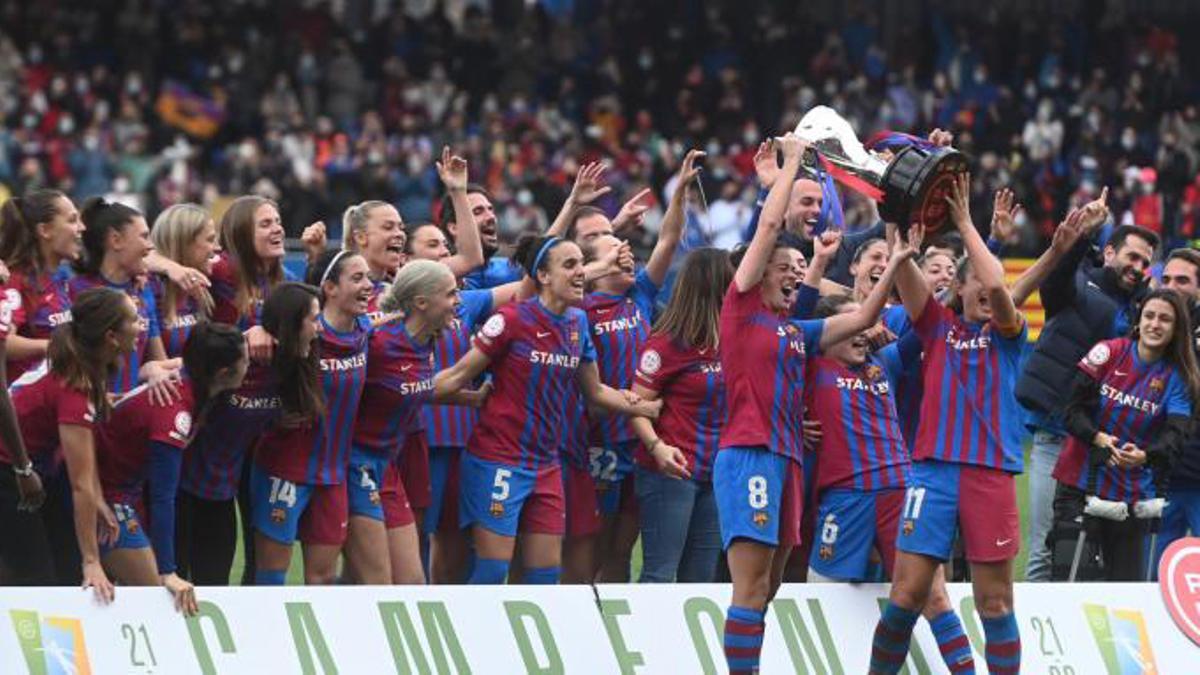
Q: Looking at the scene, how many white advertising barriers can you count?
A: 2